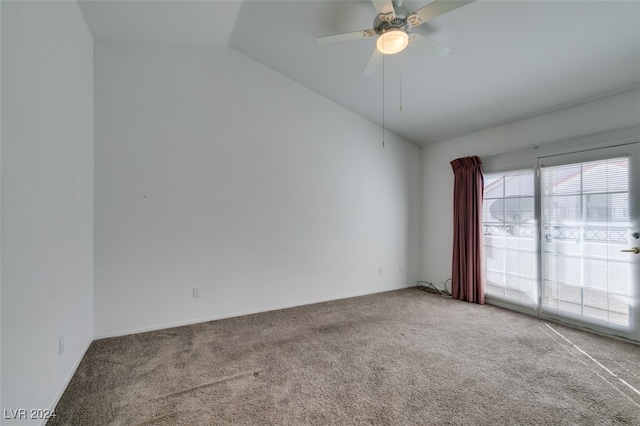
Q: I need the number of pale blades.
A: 5